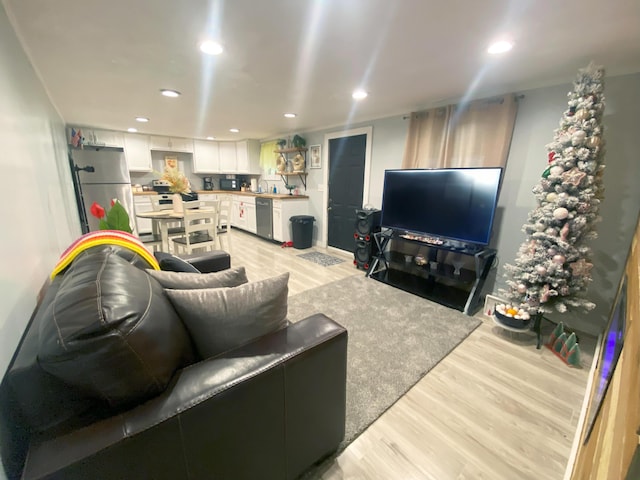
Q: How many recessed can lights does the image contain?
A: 9